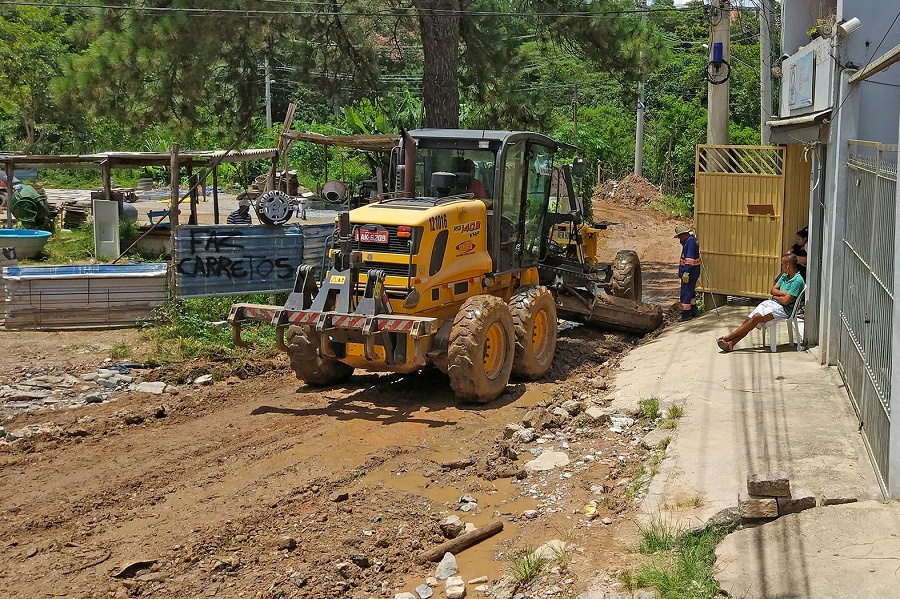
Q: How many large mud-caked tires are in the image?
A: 4